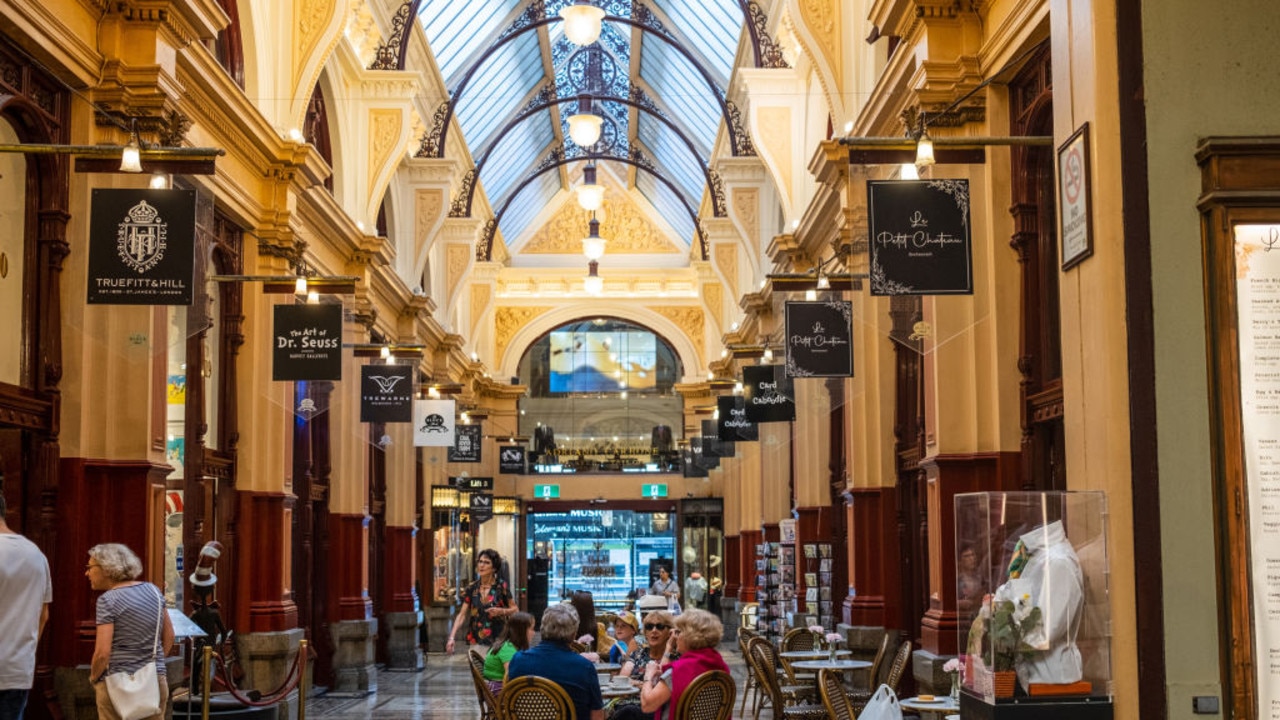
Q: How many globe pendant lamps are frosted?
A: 5